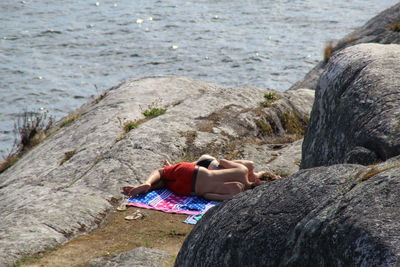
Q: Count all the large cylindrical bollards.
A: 0